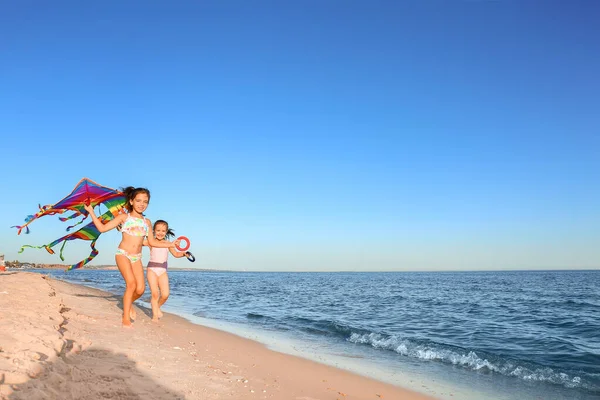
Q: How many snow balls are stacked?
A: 0